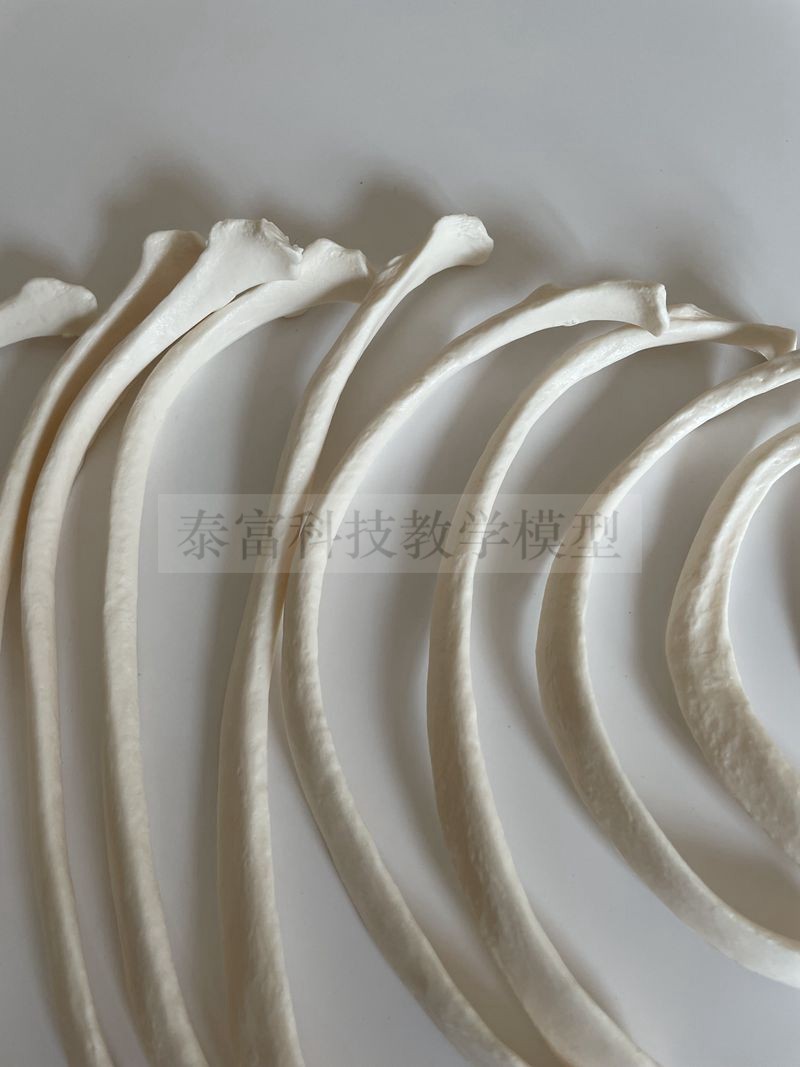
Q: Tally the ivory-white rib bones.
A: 9